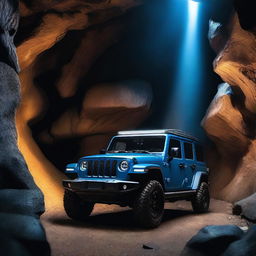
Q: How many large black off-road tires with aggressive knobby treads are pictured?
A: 3